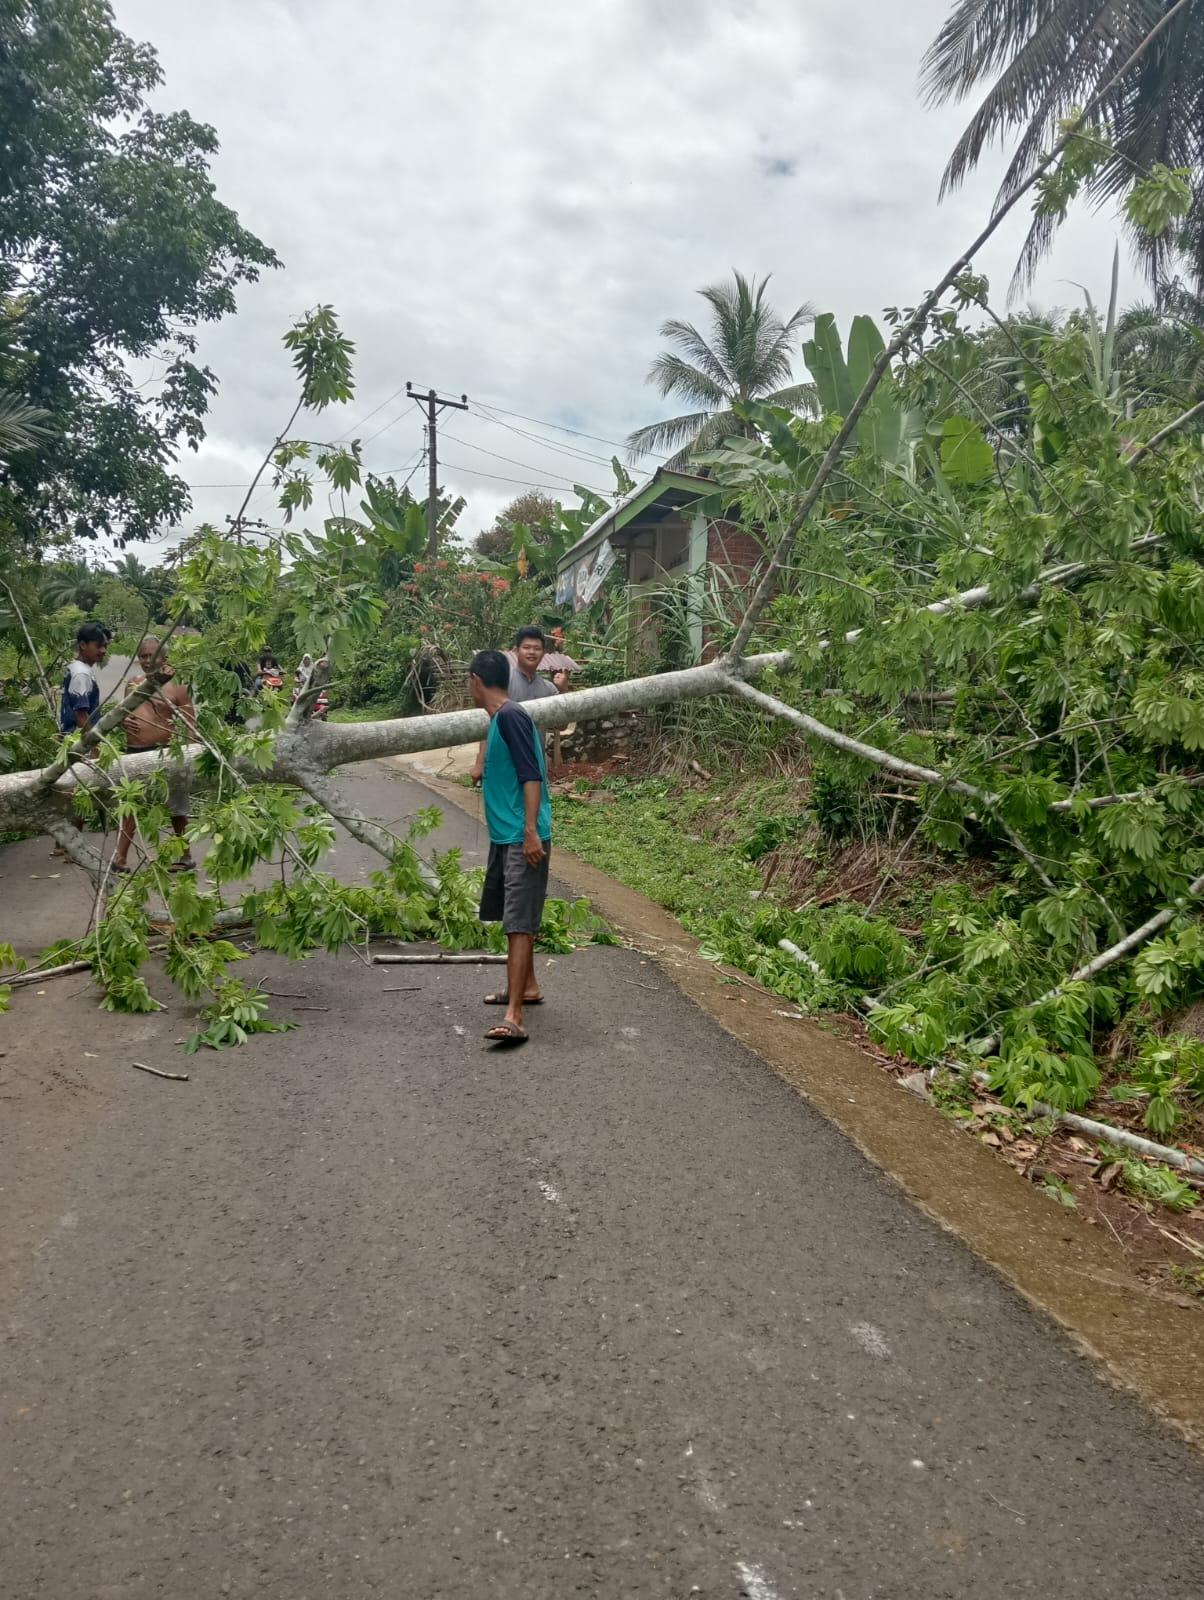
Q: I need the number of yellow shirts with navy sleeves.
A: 0